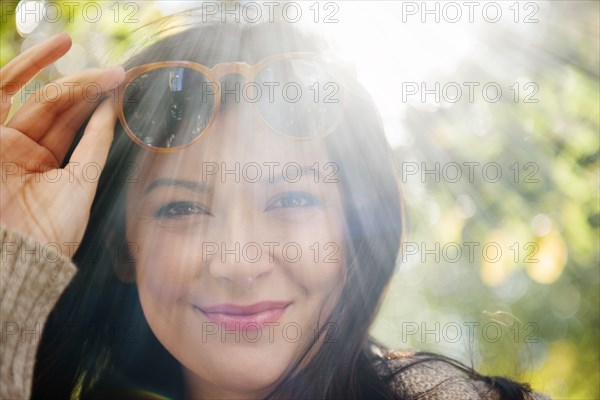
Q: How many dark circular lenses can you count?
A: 2